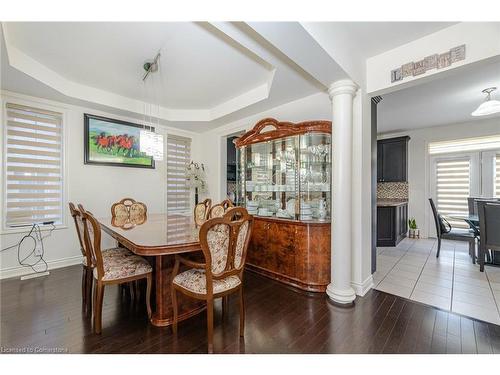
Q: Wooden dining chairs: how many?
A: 6